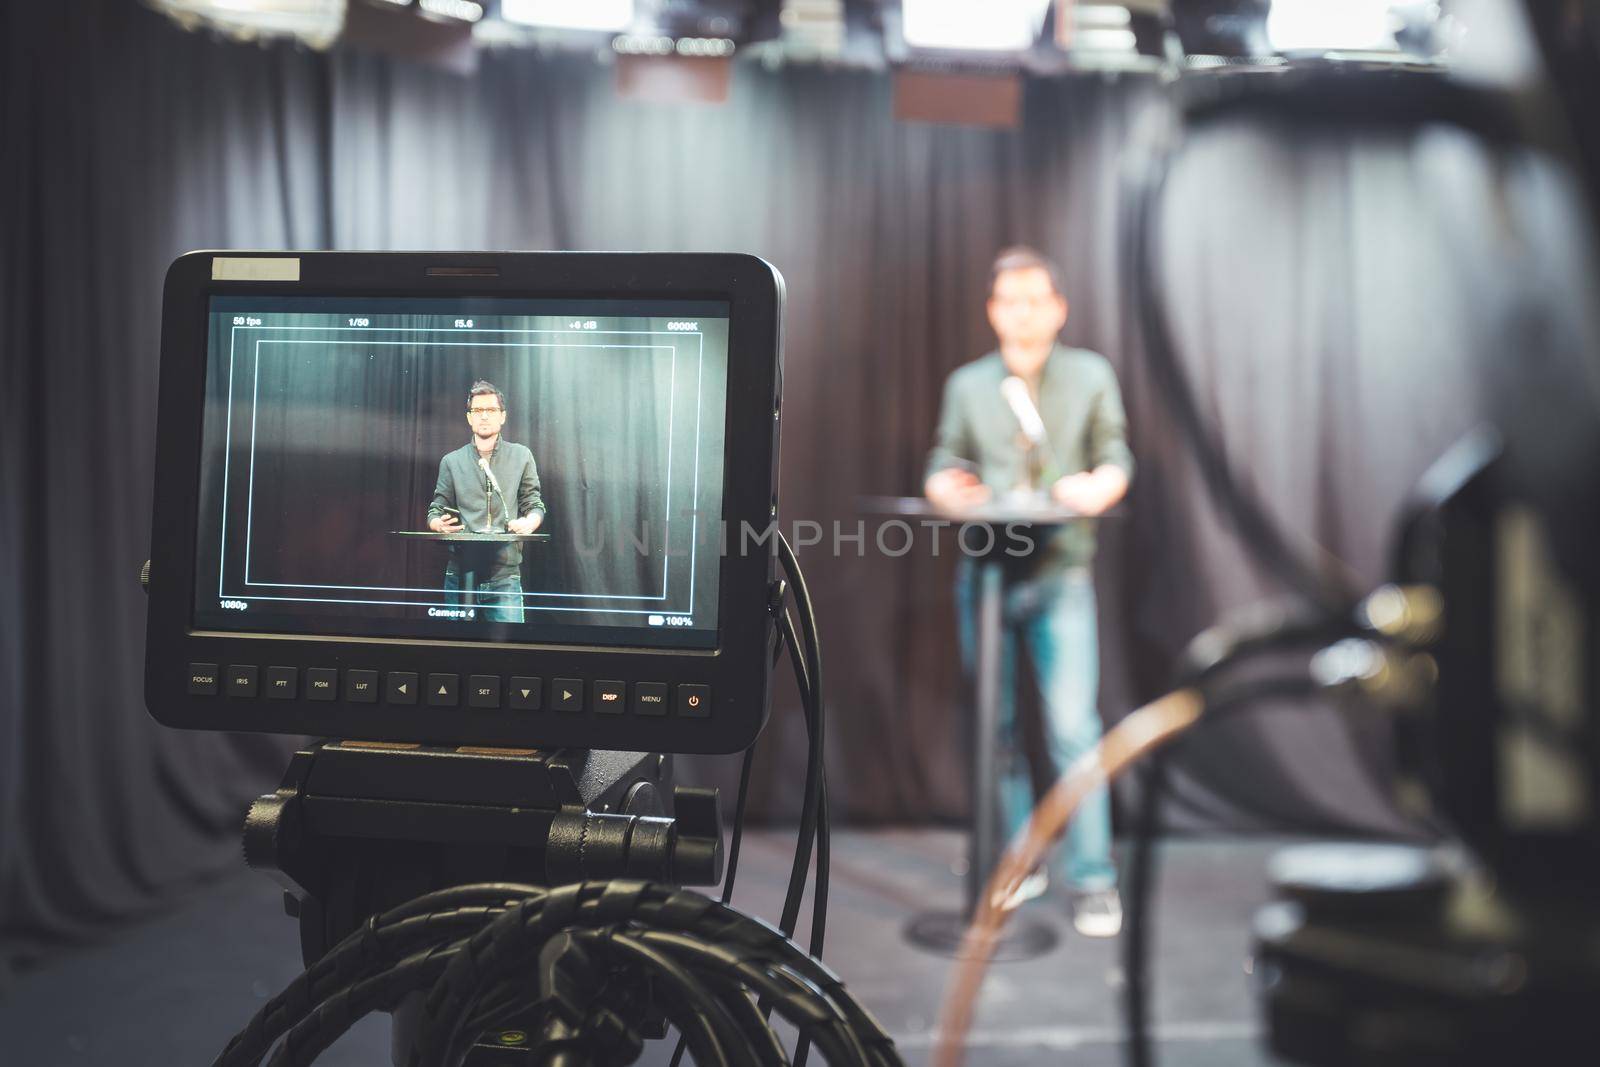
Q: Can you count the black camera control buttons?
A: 13